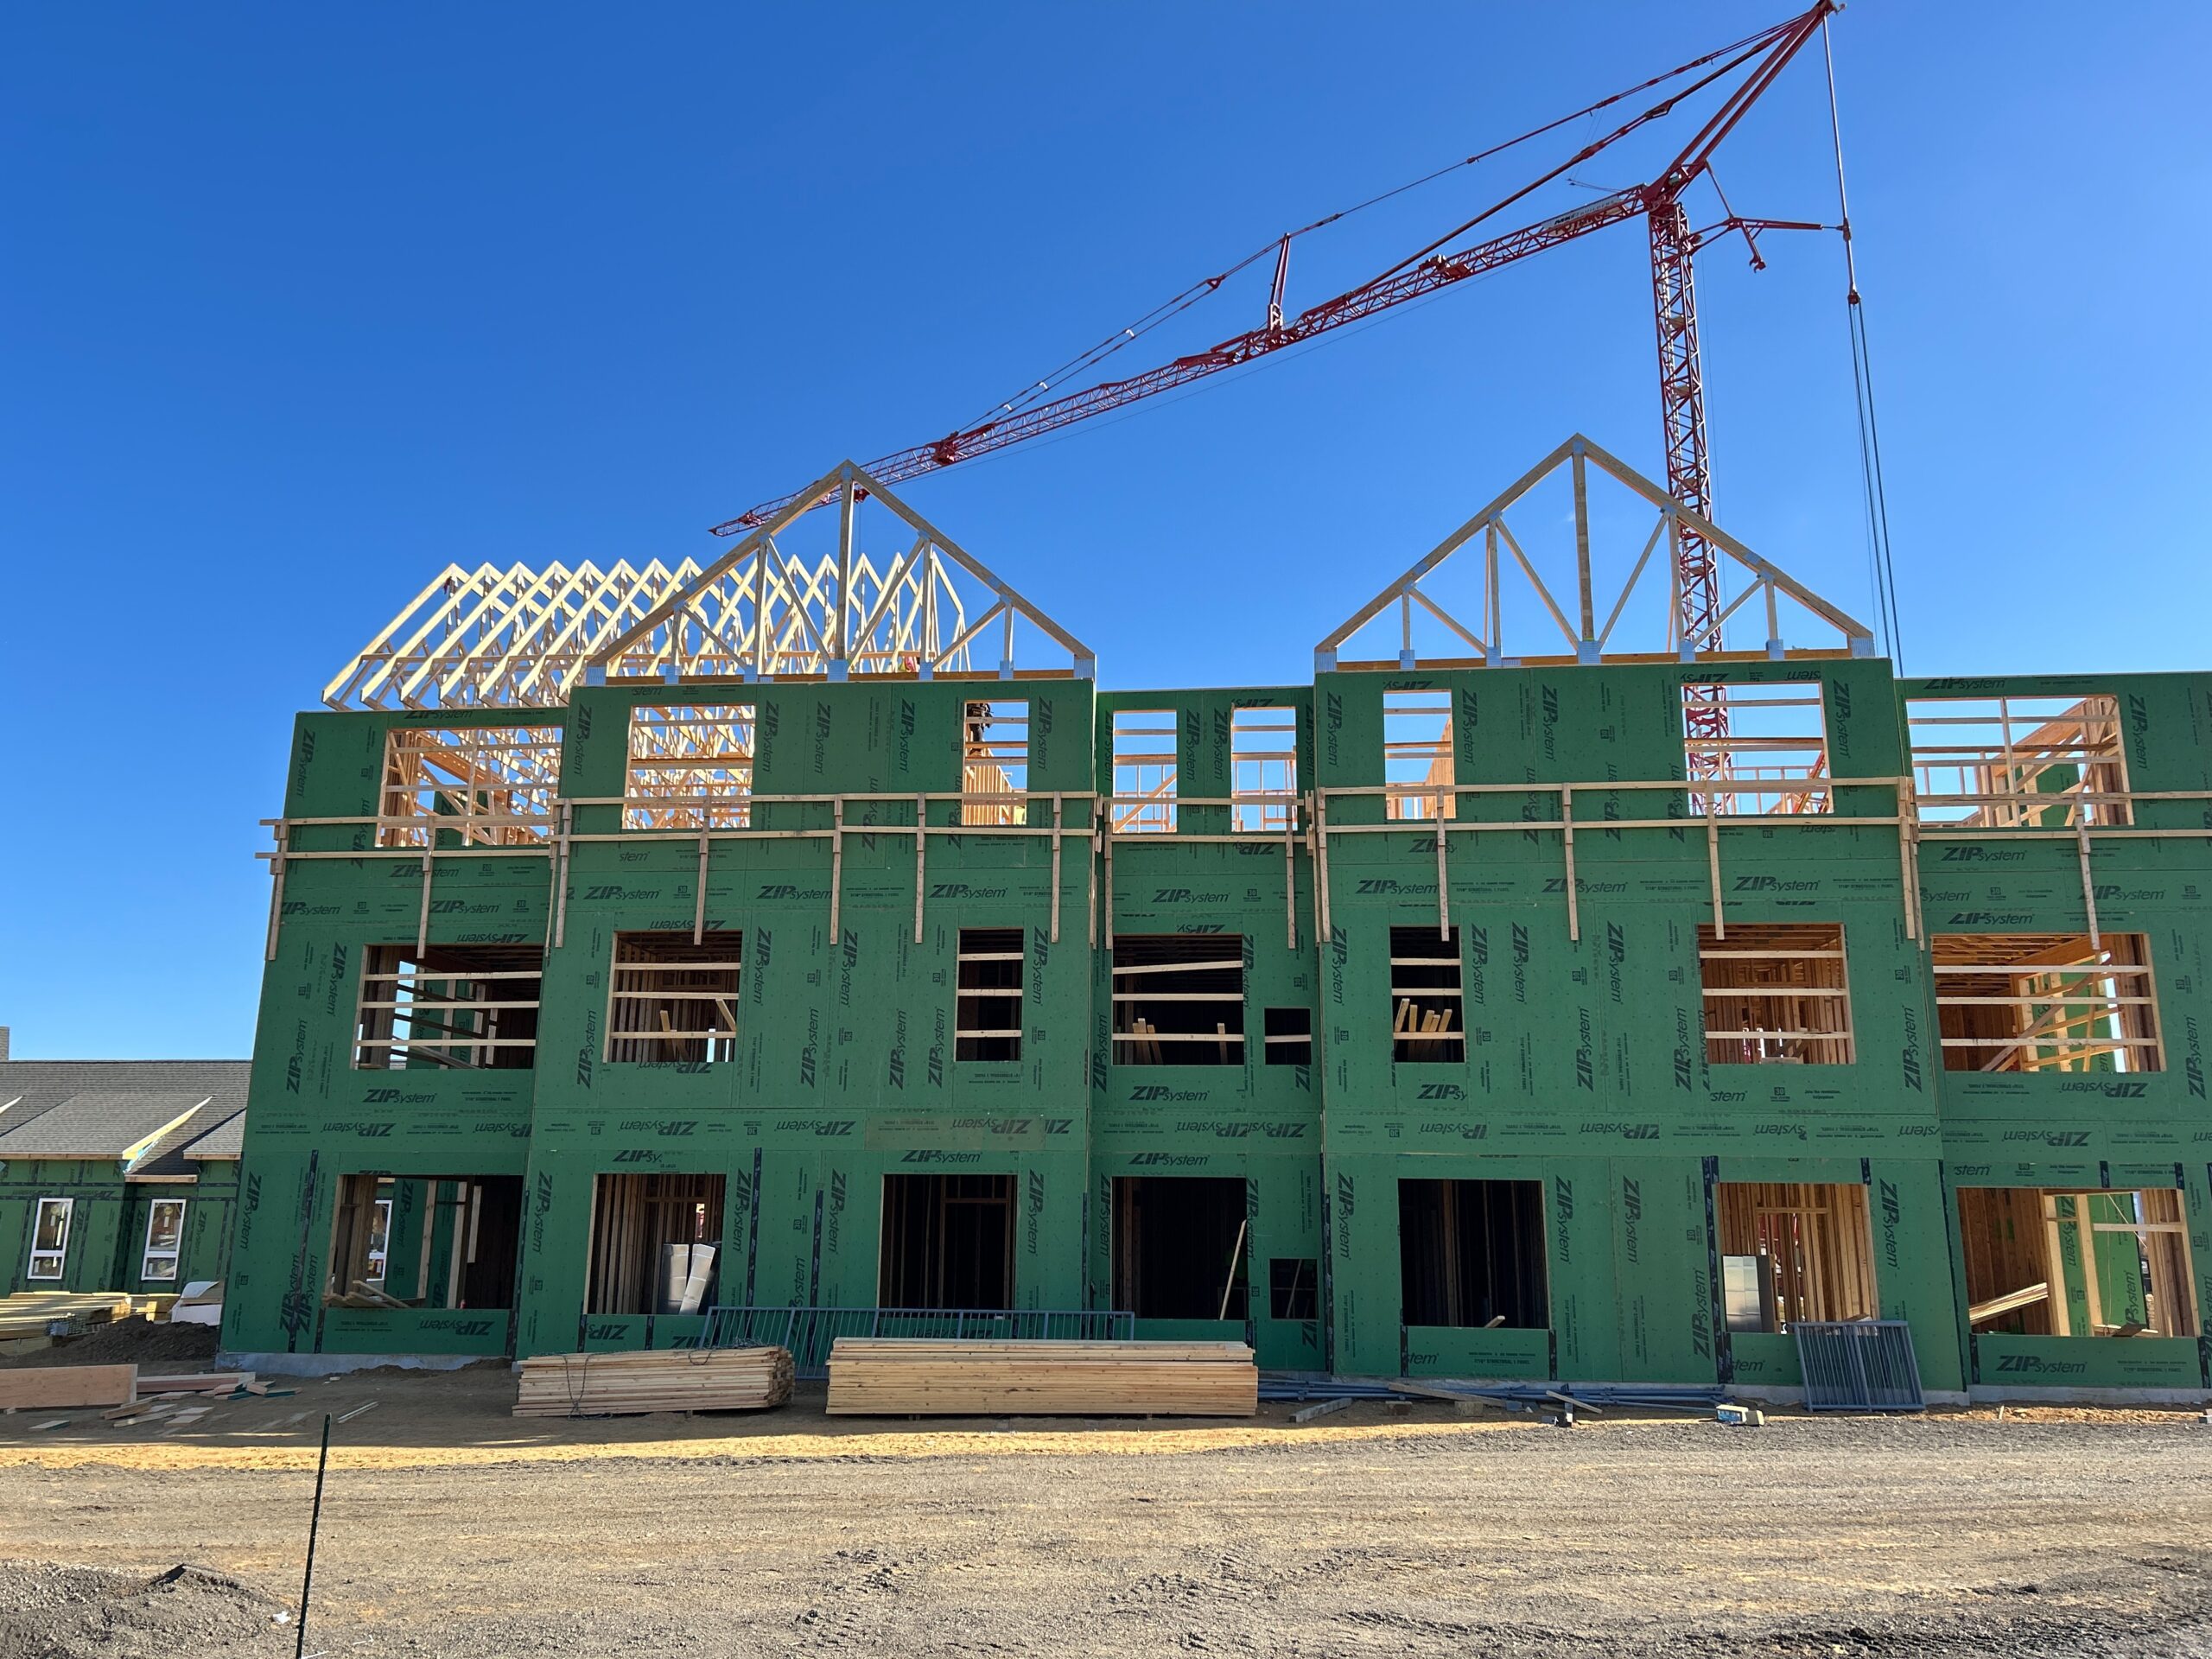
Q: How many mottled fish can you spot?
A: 0